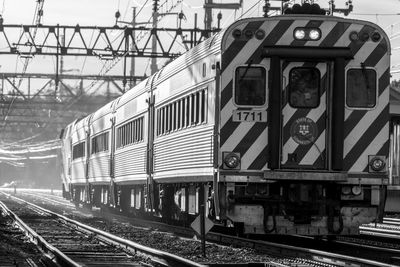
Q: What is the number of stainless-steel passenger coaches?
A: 4